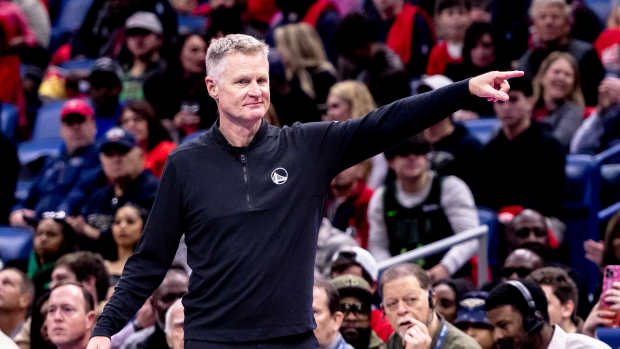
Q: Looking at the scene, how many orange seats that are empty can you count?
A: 0